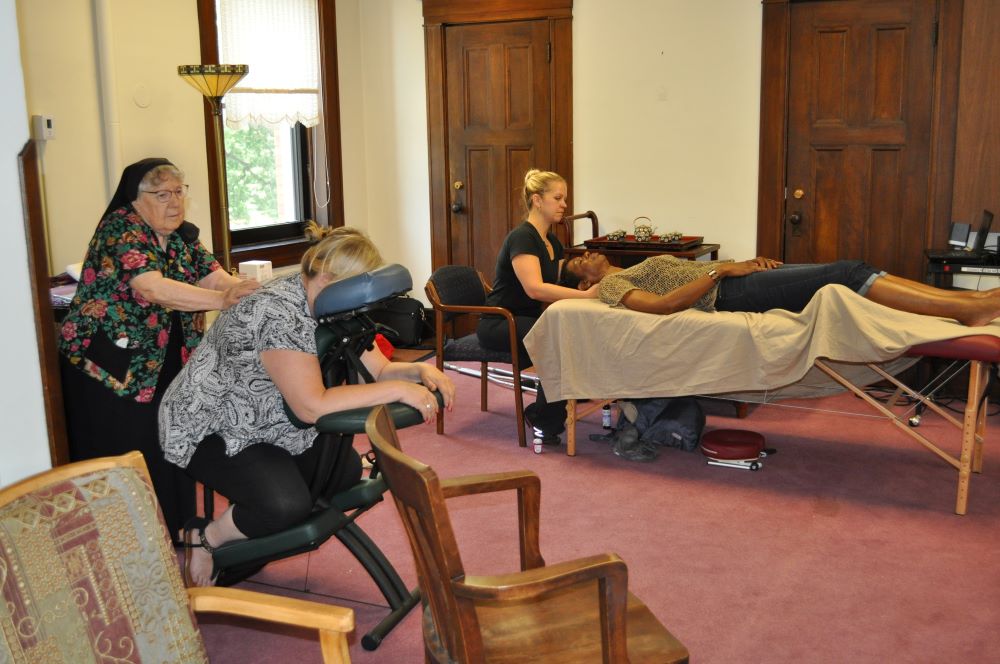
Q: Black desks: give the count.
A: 1